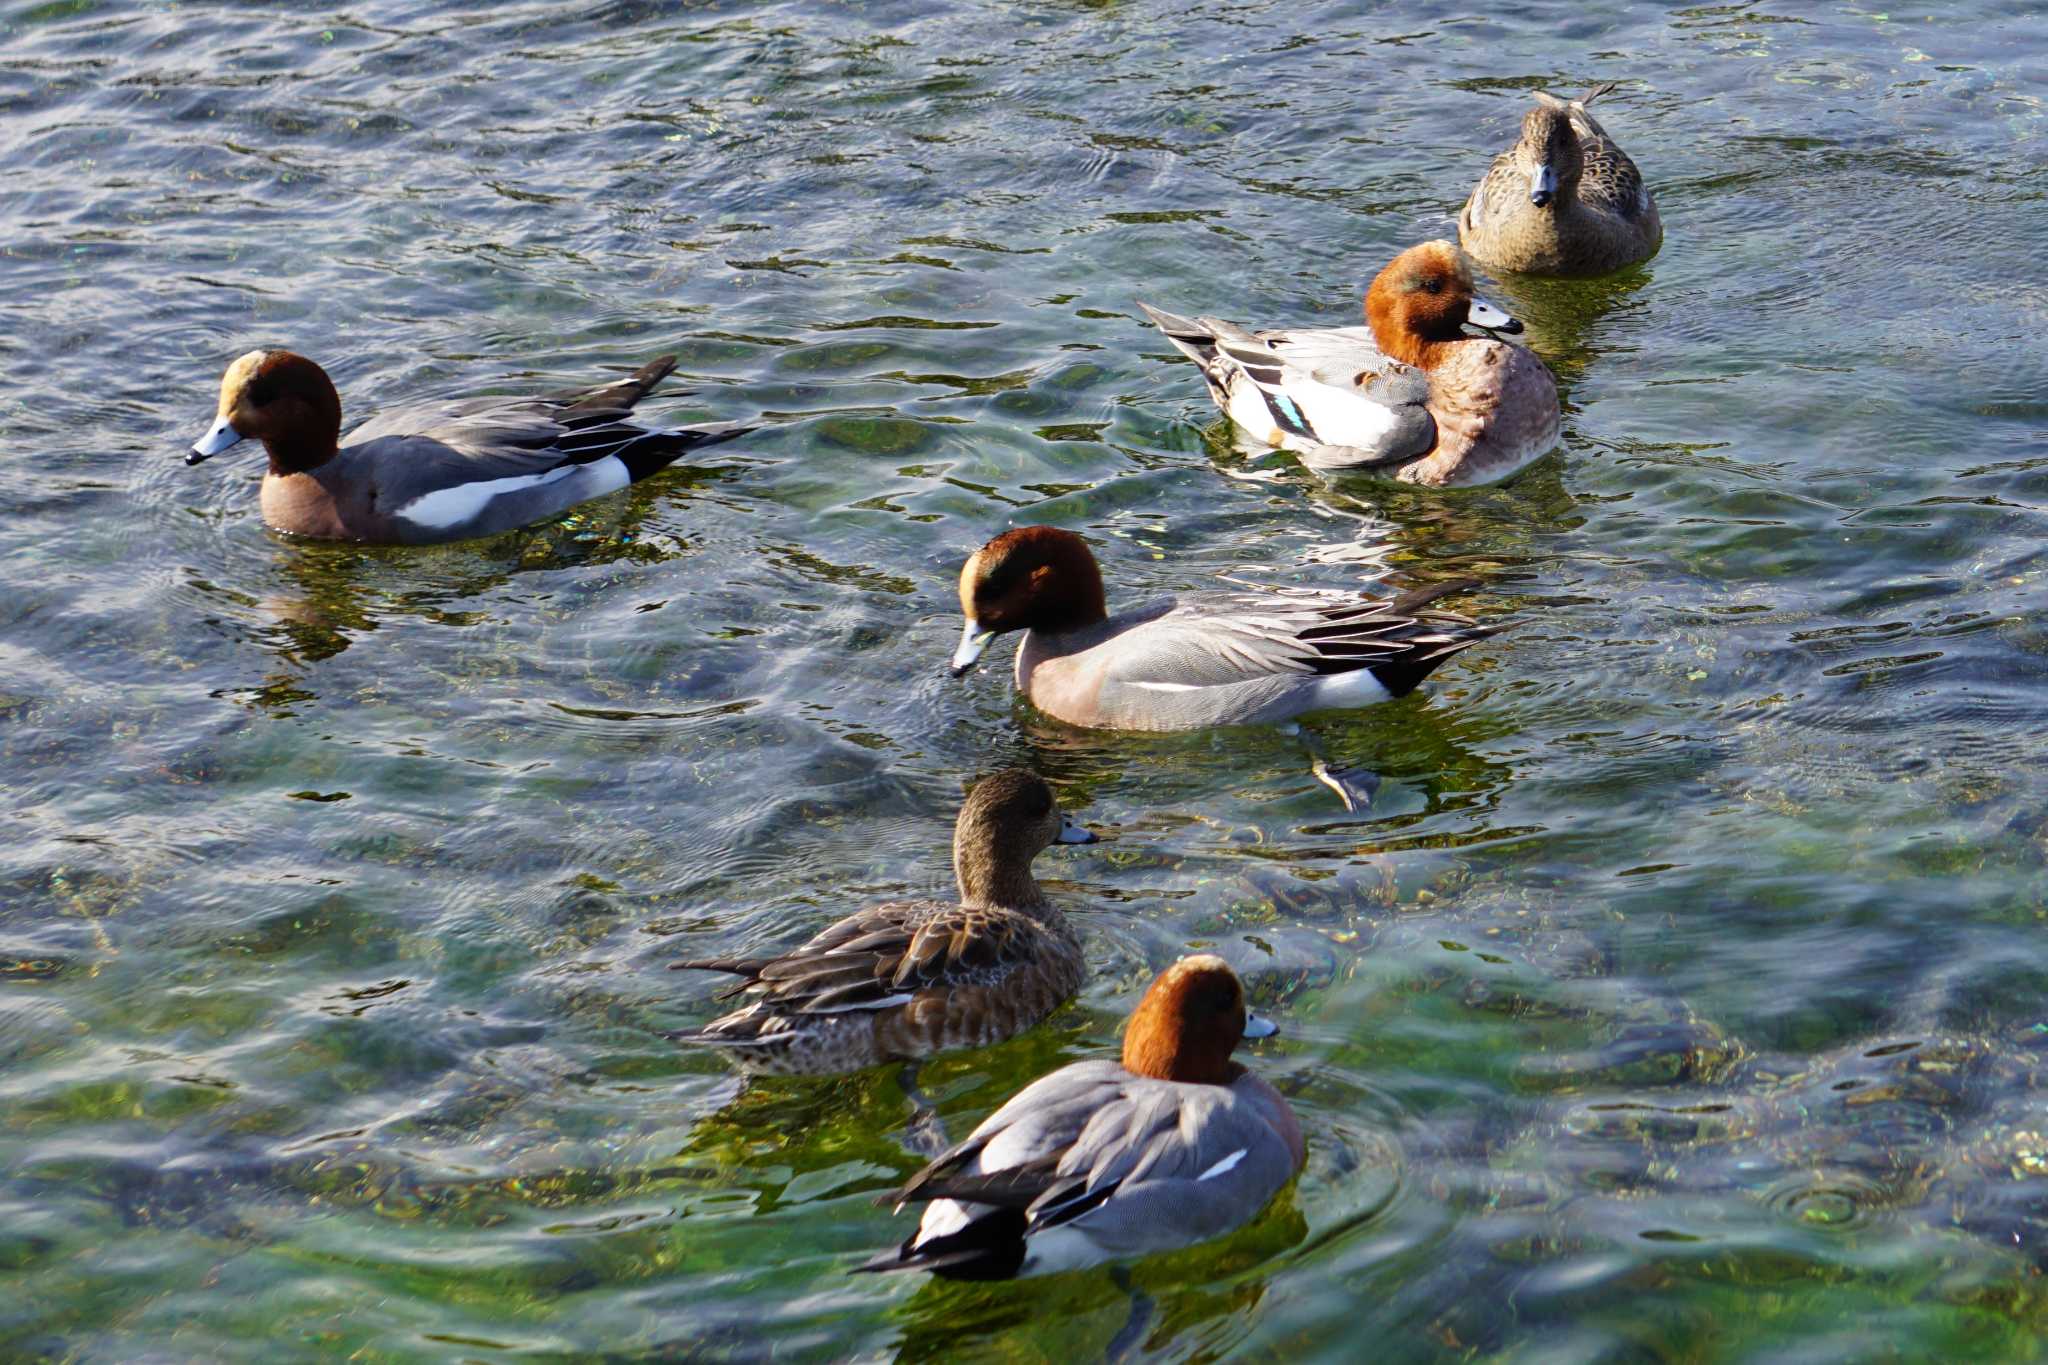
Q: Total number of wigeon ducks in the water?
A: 6